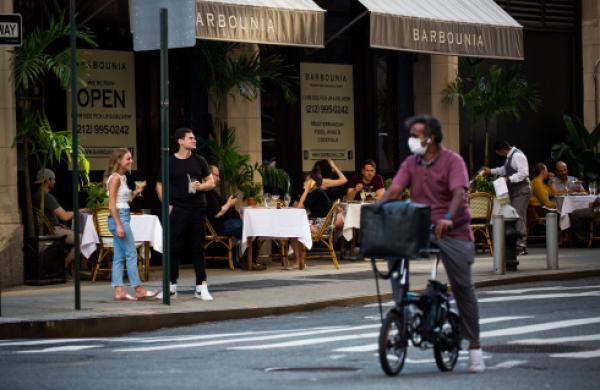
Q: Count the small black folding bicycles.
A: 1